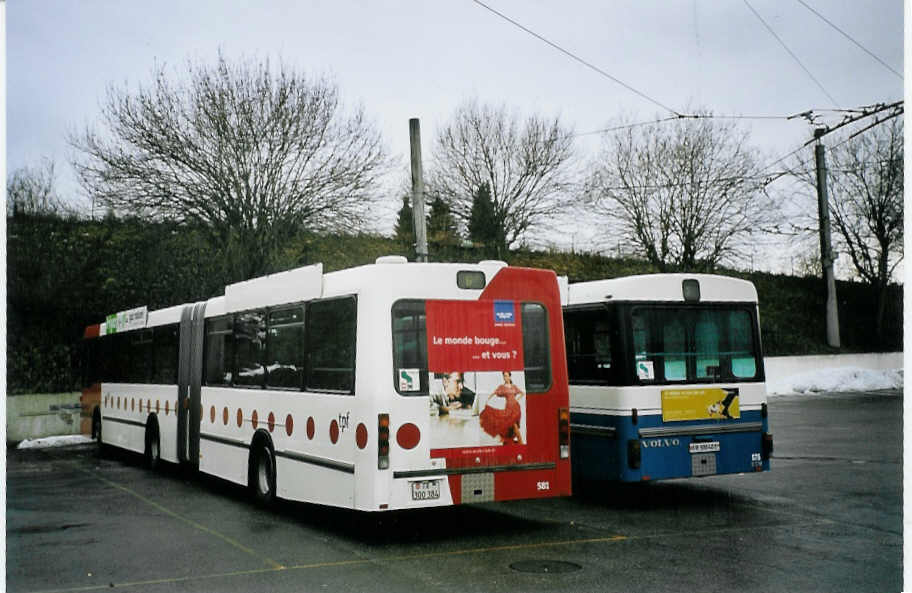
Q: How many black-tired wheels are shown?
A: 3